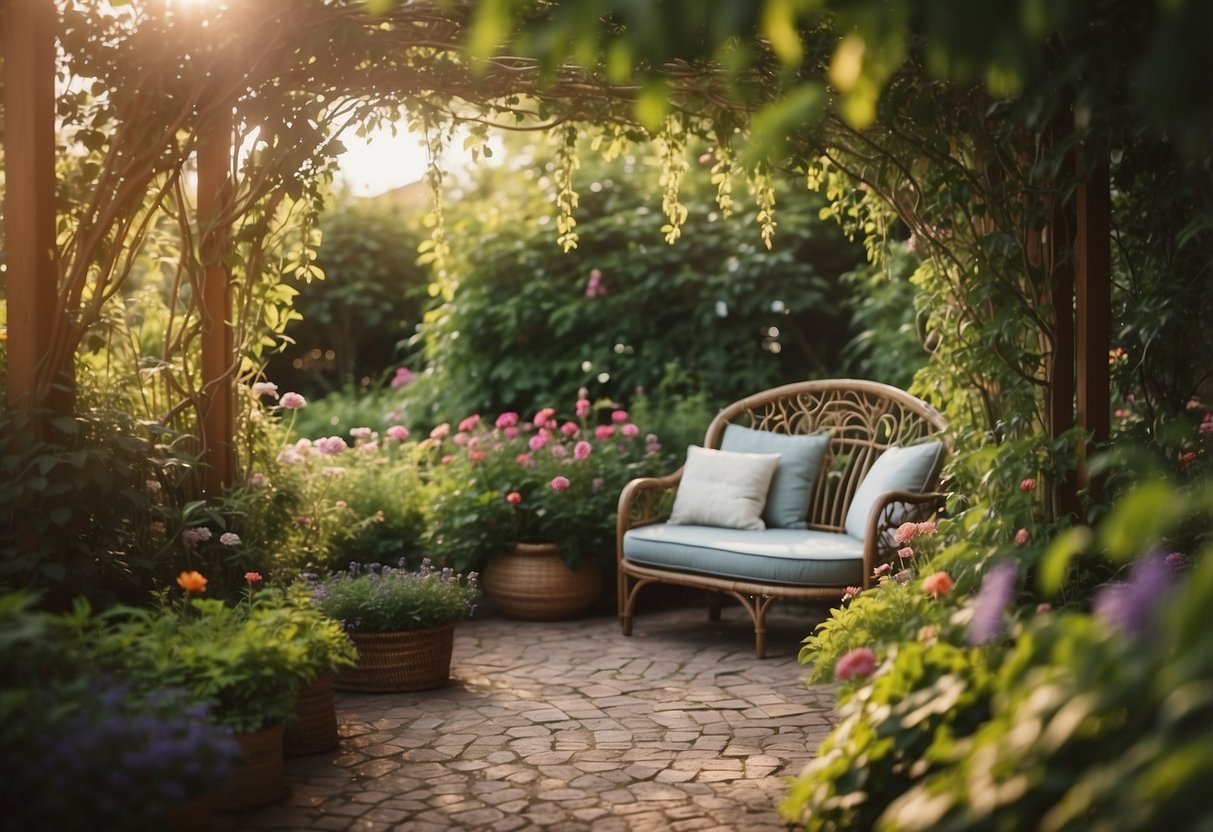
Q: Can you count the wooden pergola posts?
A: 4